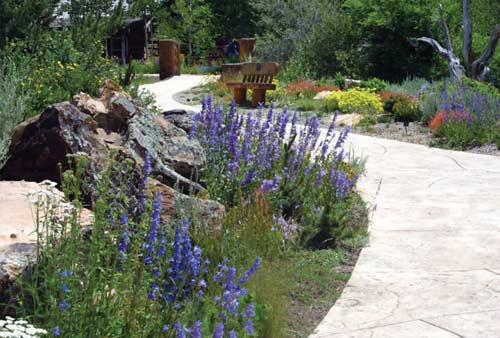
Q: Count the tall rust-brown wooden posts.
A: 2